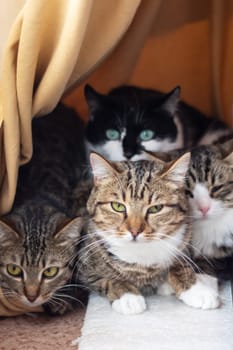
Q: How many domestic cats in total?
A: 4